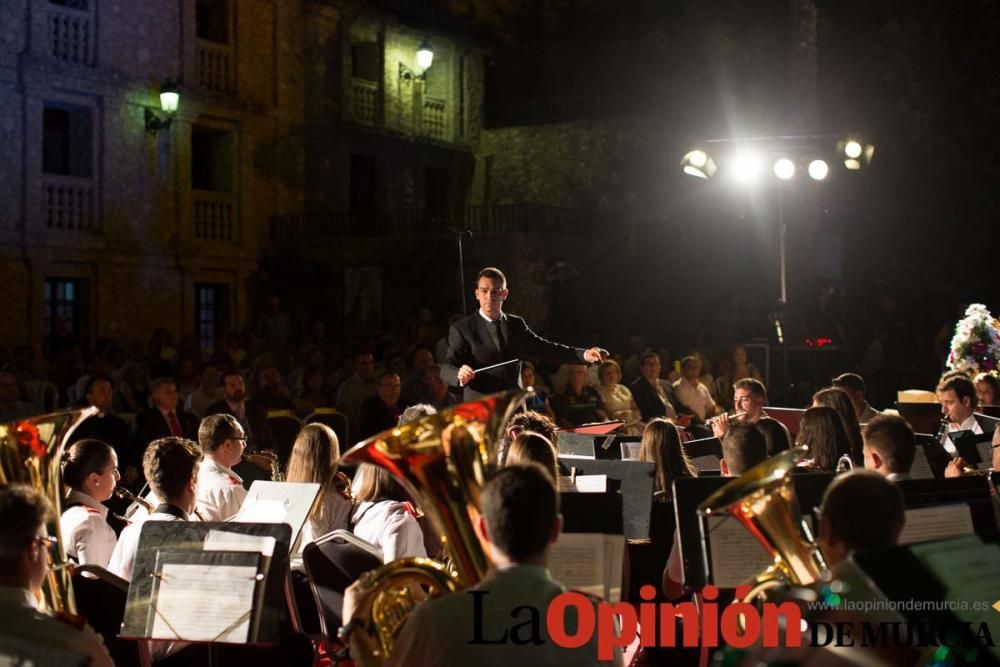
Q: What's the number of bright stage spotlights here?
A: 5